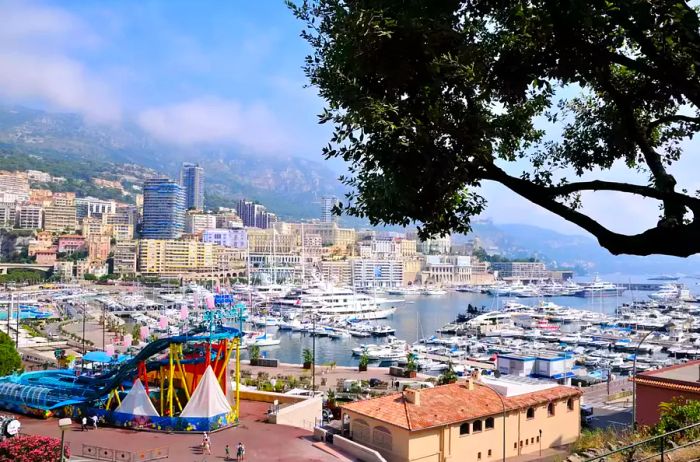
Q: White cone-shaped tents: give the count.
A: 2